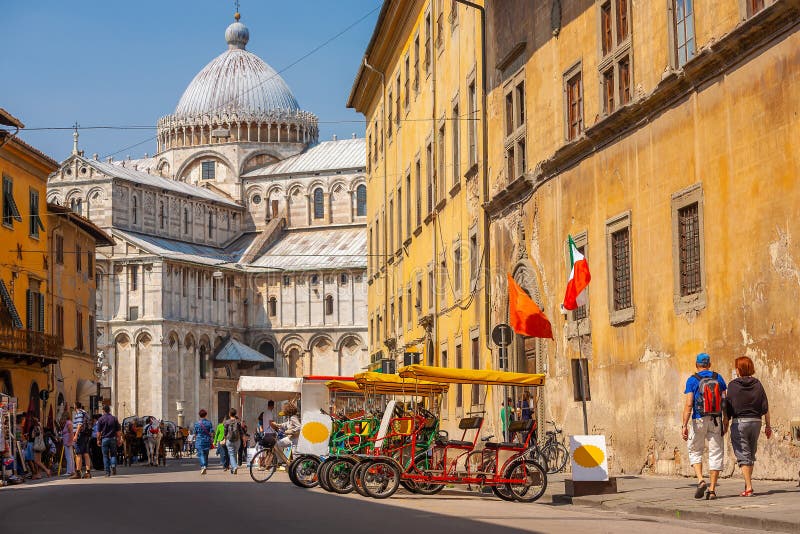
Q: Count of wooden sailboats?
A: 0